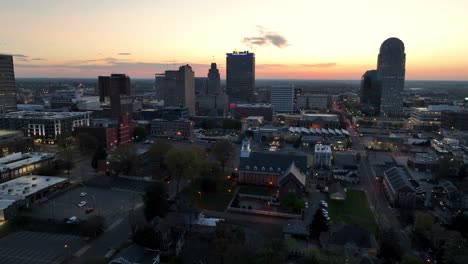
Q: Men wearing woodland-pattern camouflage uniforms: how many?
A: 0